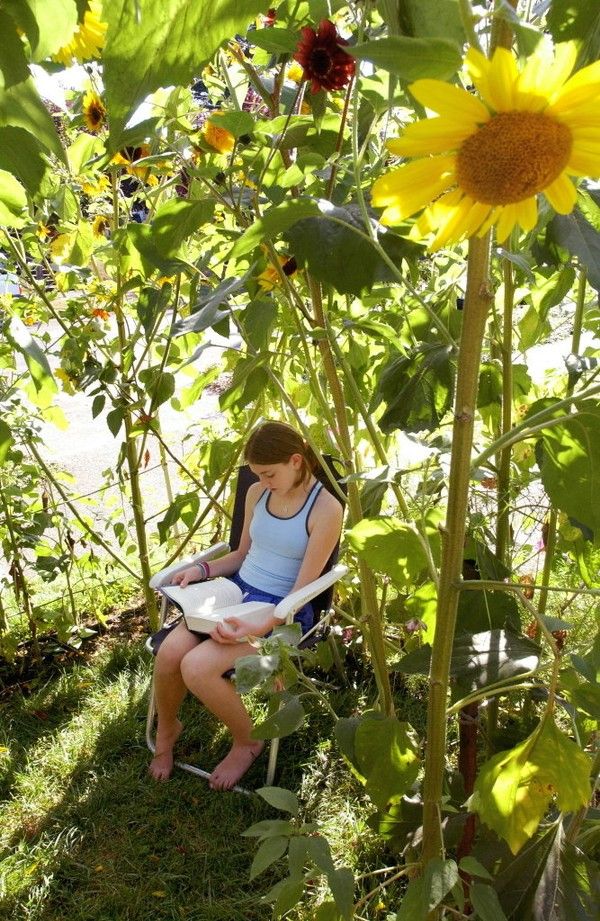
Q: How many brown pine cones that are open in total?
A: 0